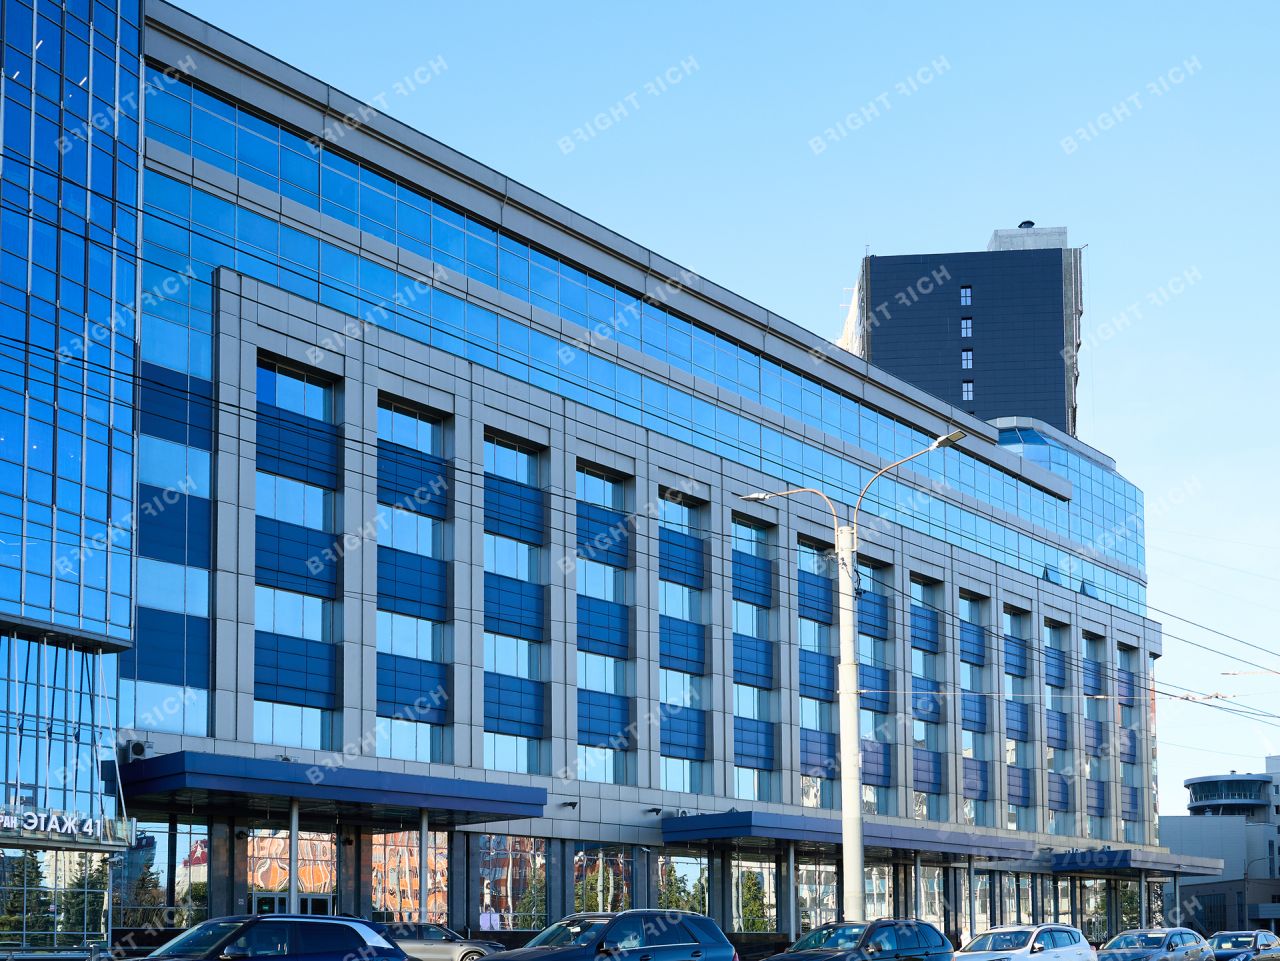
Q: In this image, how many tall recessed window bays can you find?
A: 14